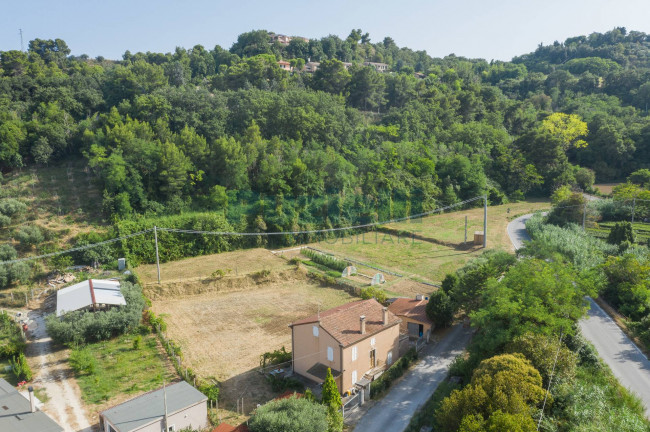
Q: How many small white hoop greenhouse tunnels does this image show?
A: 2